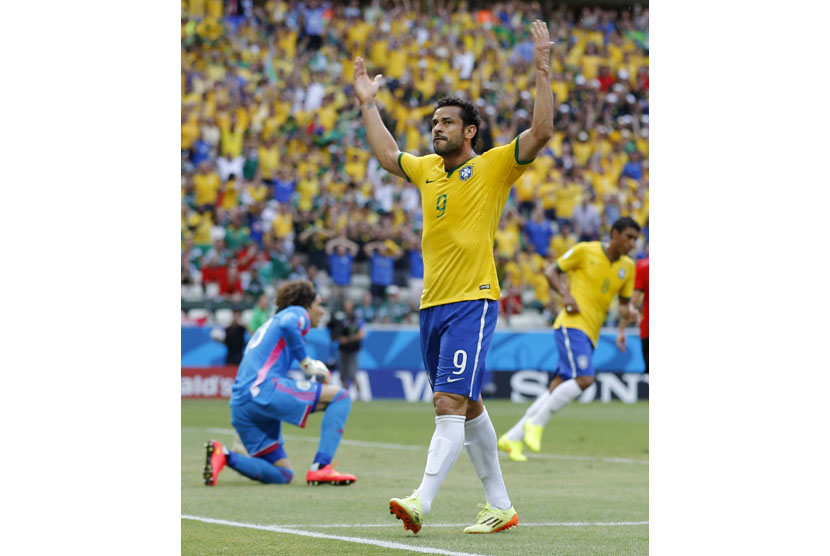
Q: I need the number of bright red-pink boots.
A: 2